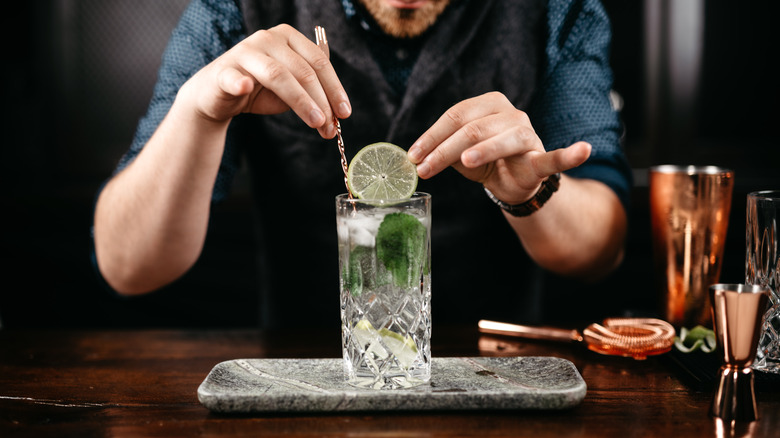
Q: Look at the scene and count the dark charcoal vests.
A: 1